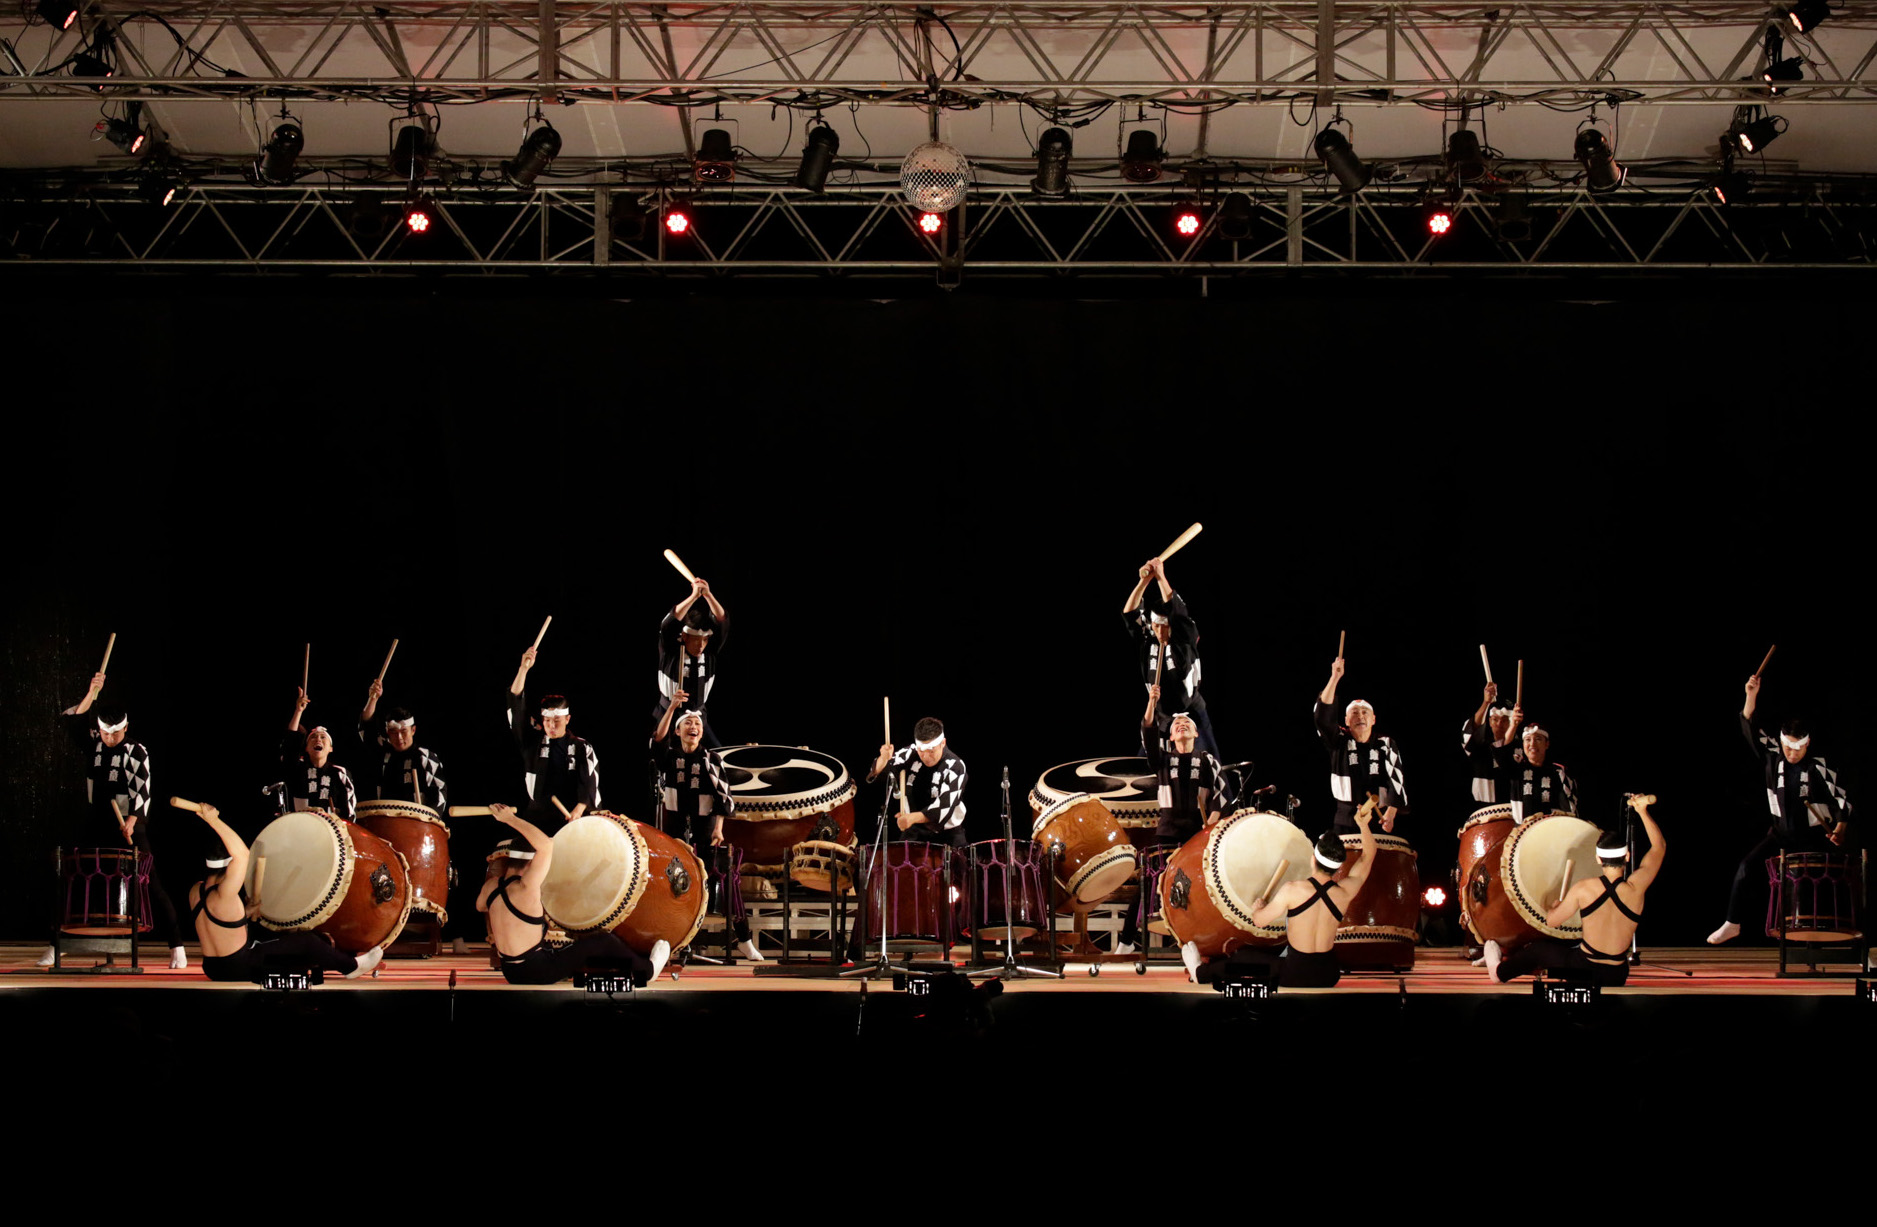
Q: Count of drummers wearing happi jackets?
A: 13